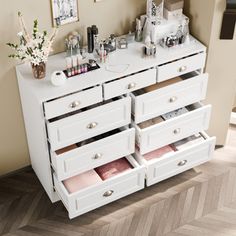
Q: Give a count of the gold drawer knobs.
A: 9